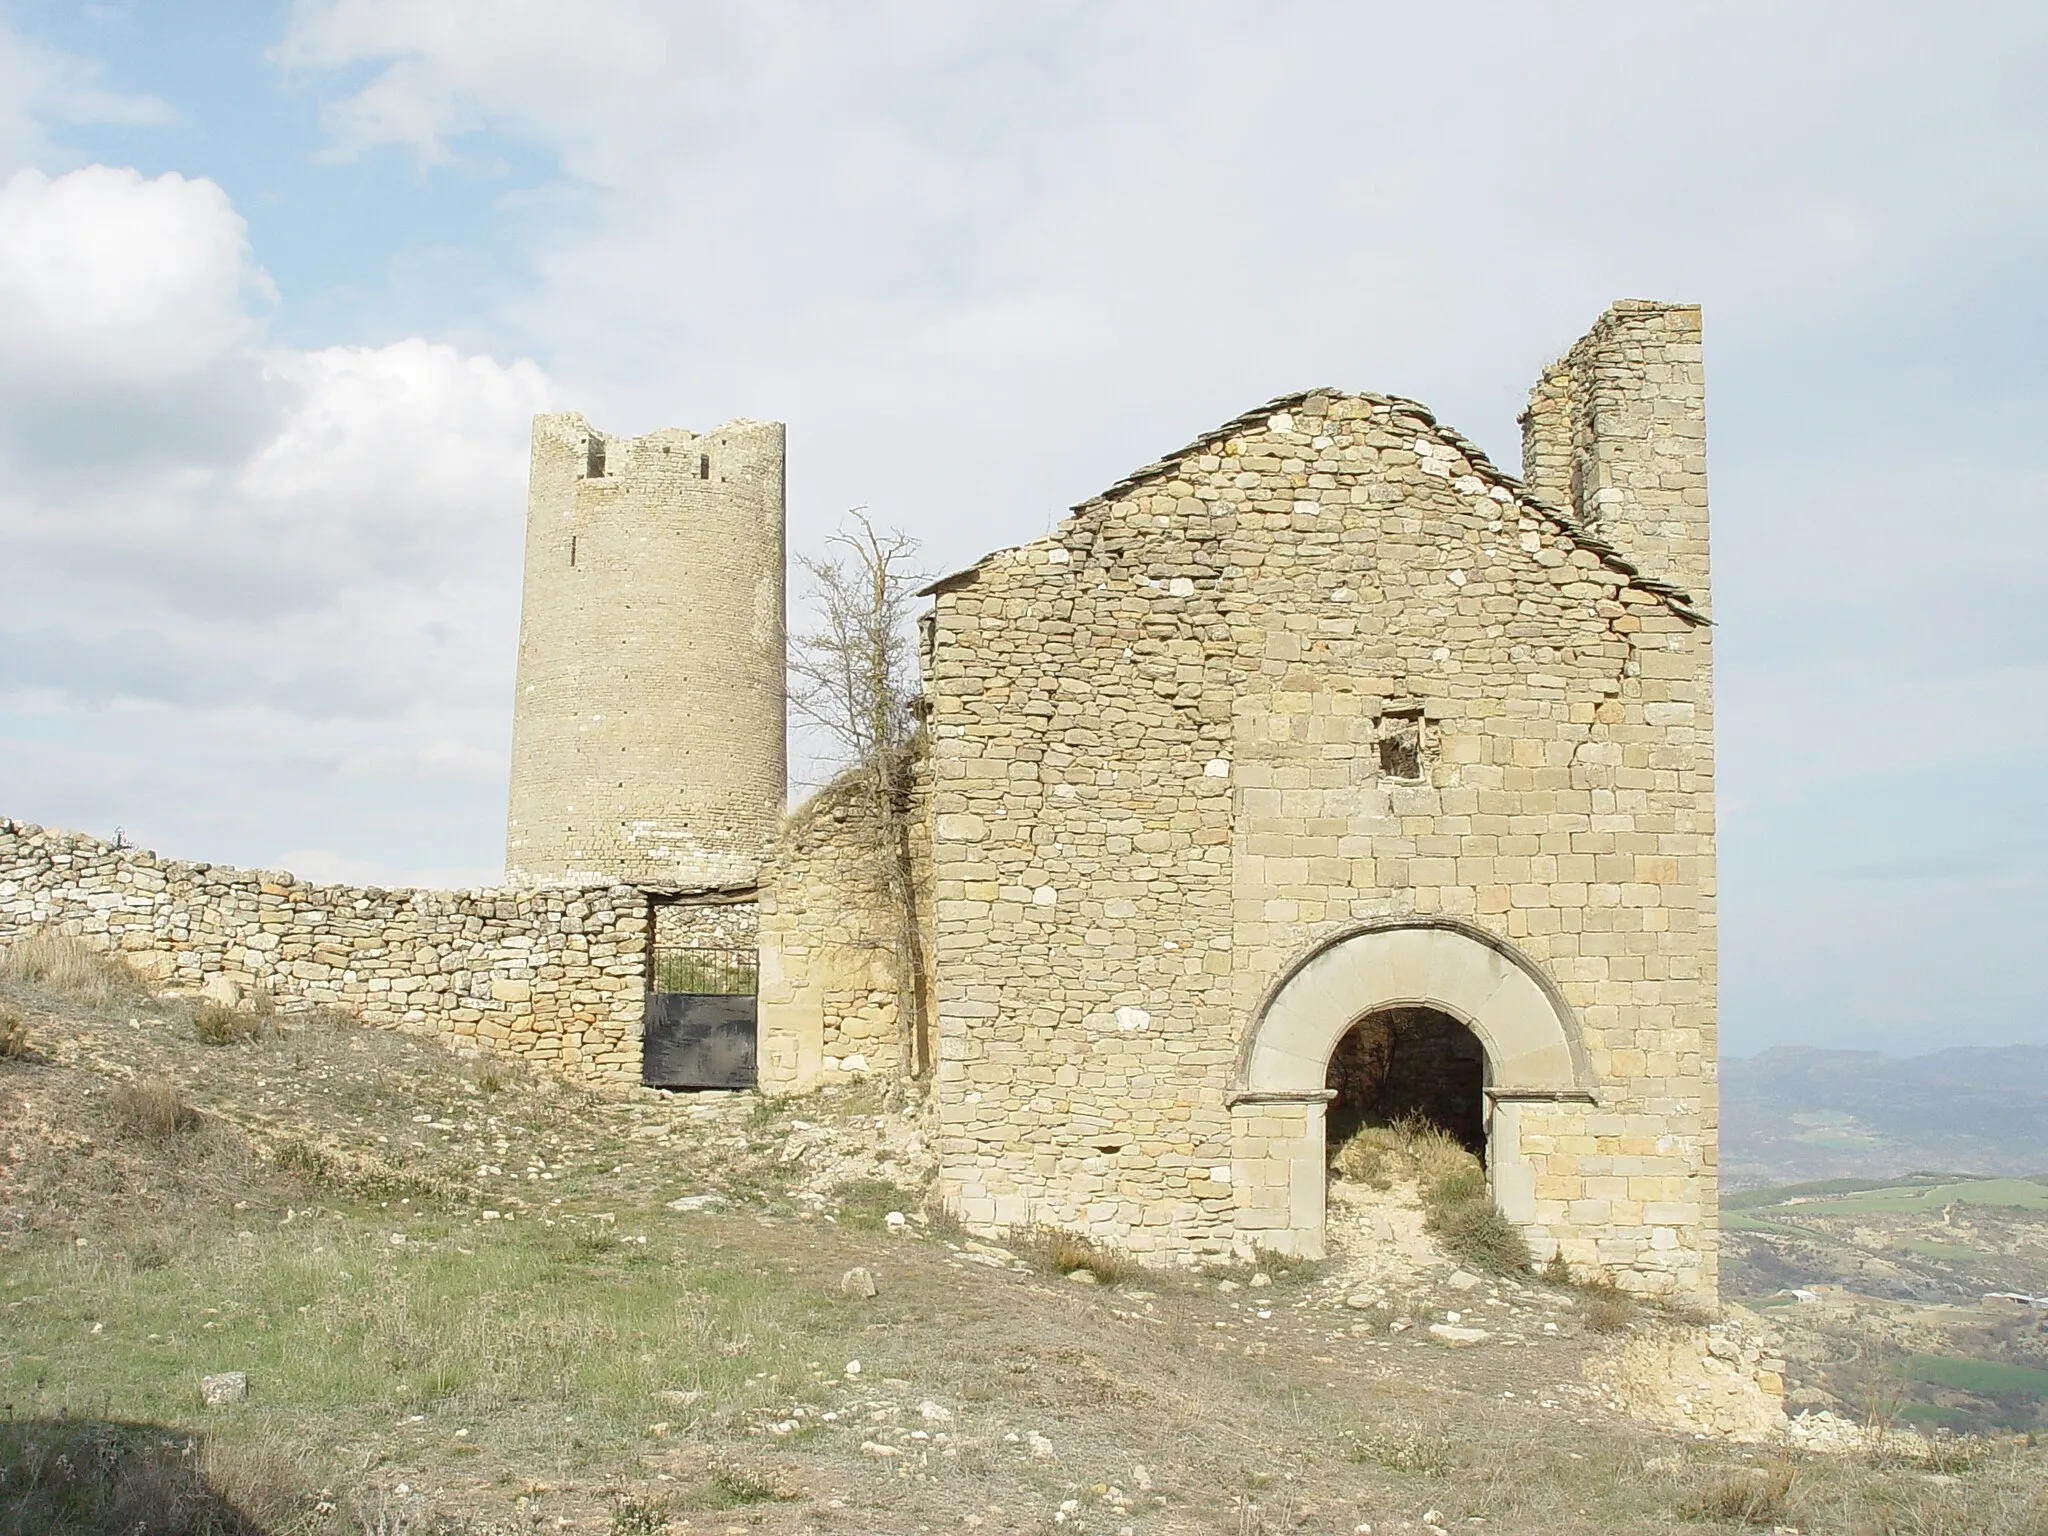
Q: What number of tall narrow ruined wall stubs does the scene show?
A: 1